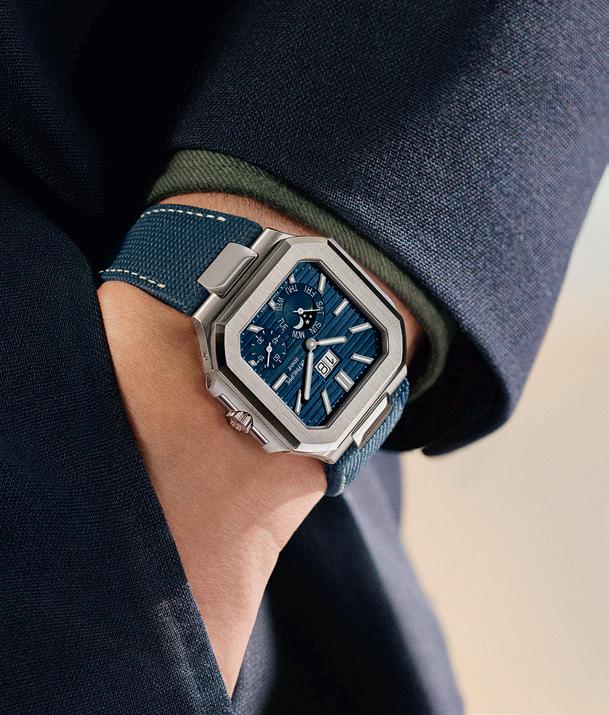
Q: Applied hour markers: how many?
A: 12